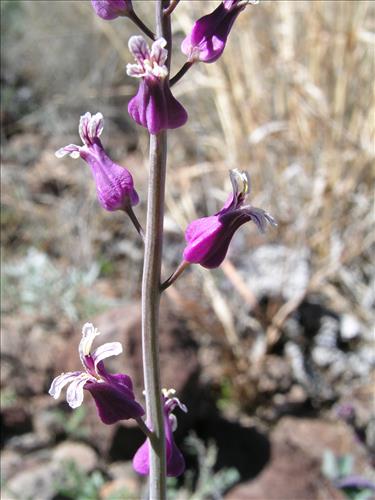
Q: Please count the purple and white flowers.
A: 7